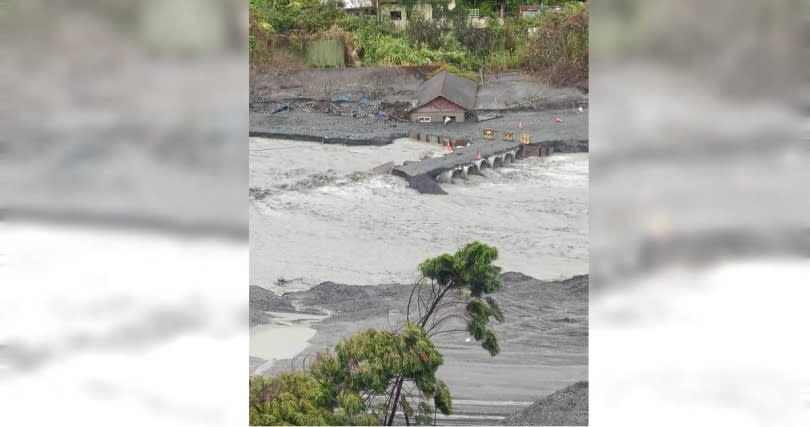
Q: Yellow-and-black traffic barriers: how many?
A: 3